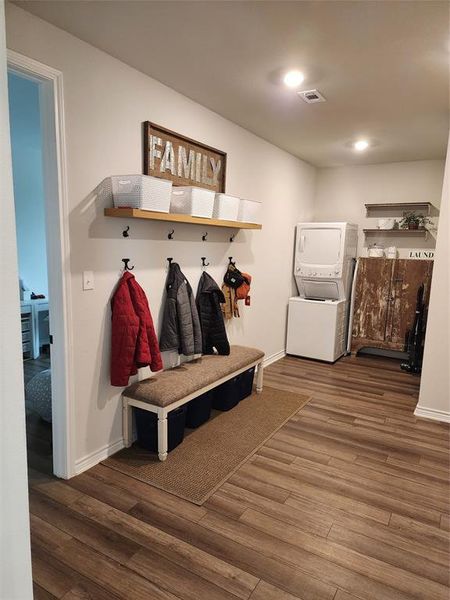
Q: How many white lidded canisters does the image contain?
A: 2